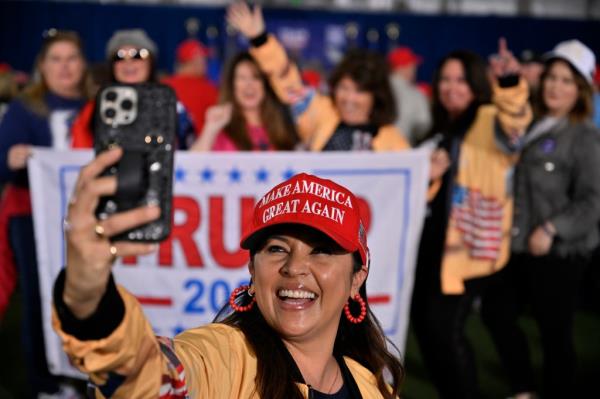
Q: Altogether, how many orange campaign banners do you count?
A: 0